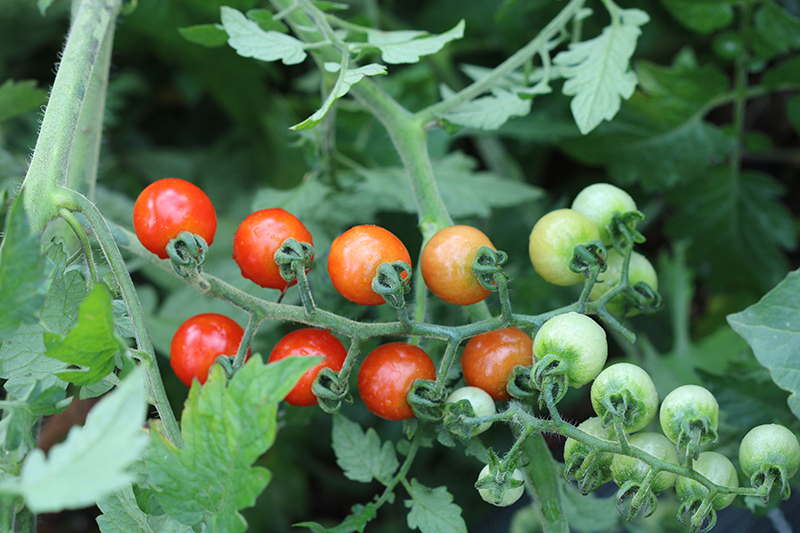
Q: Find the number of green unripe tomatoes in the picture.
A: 12